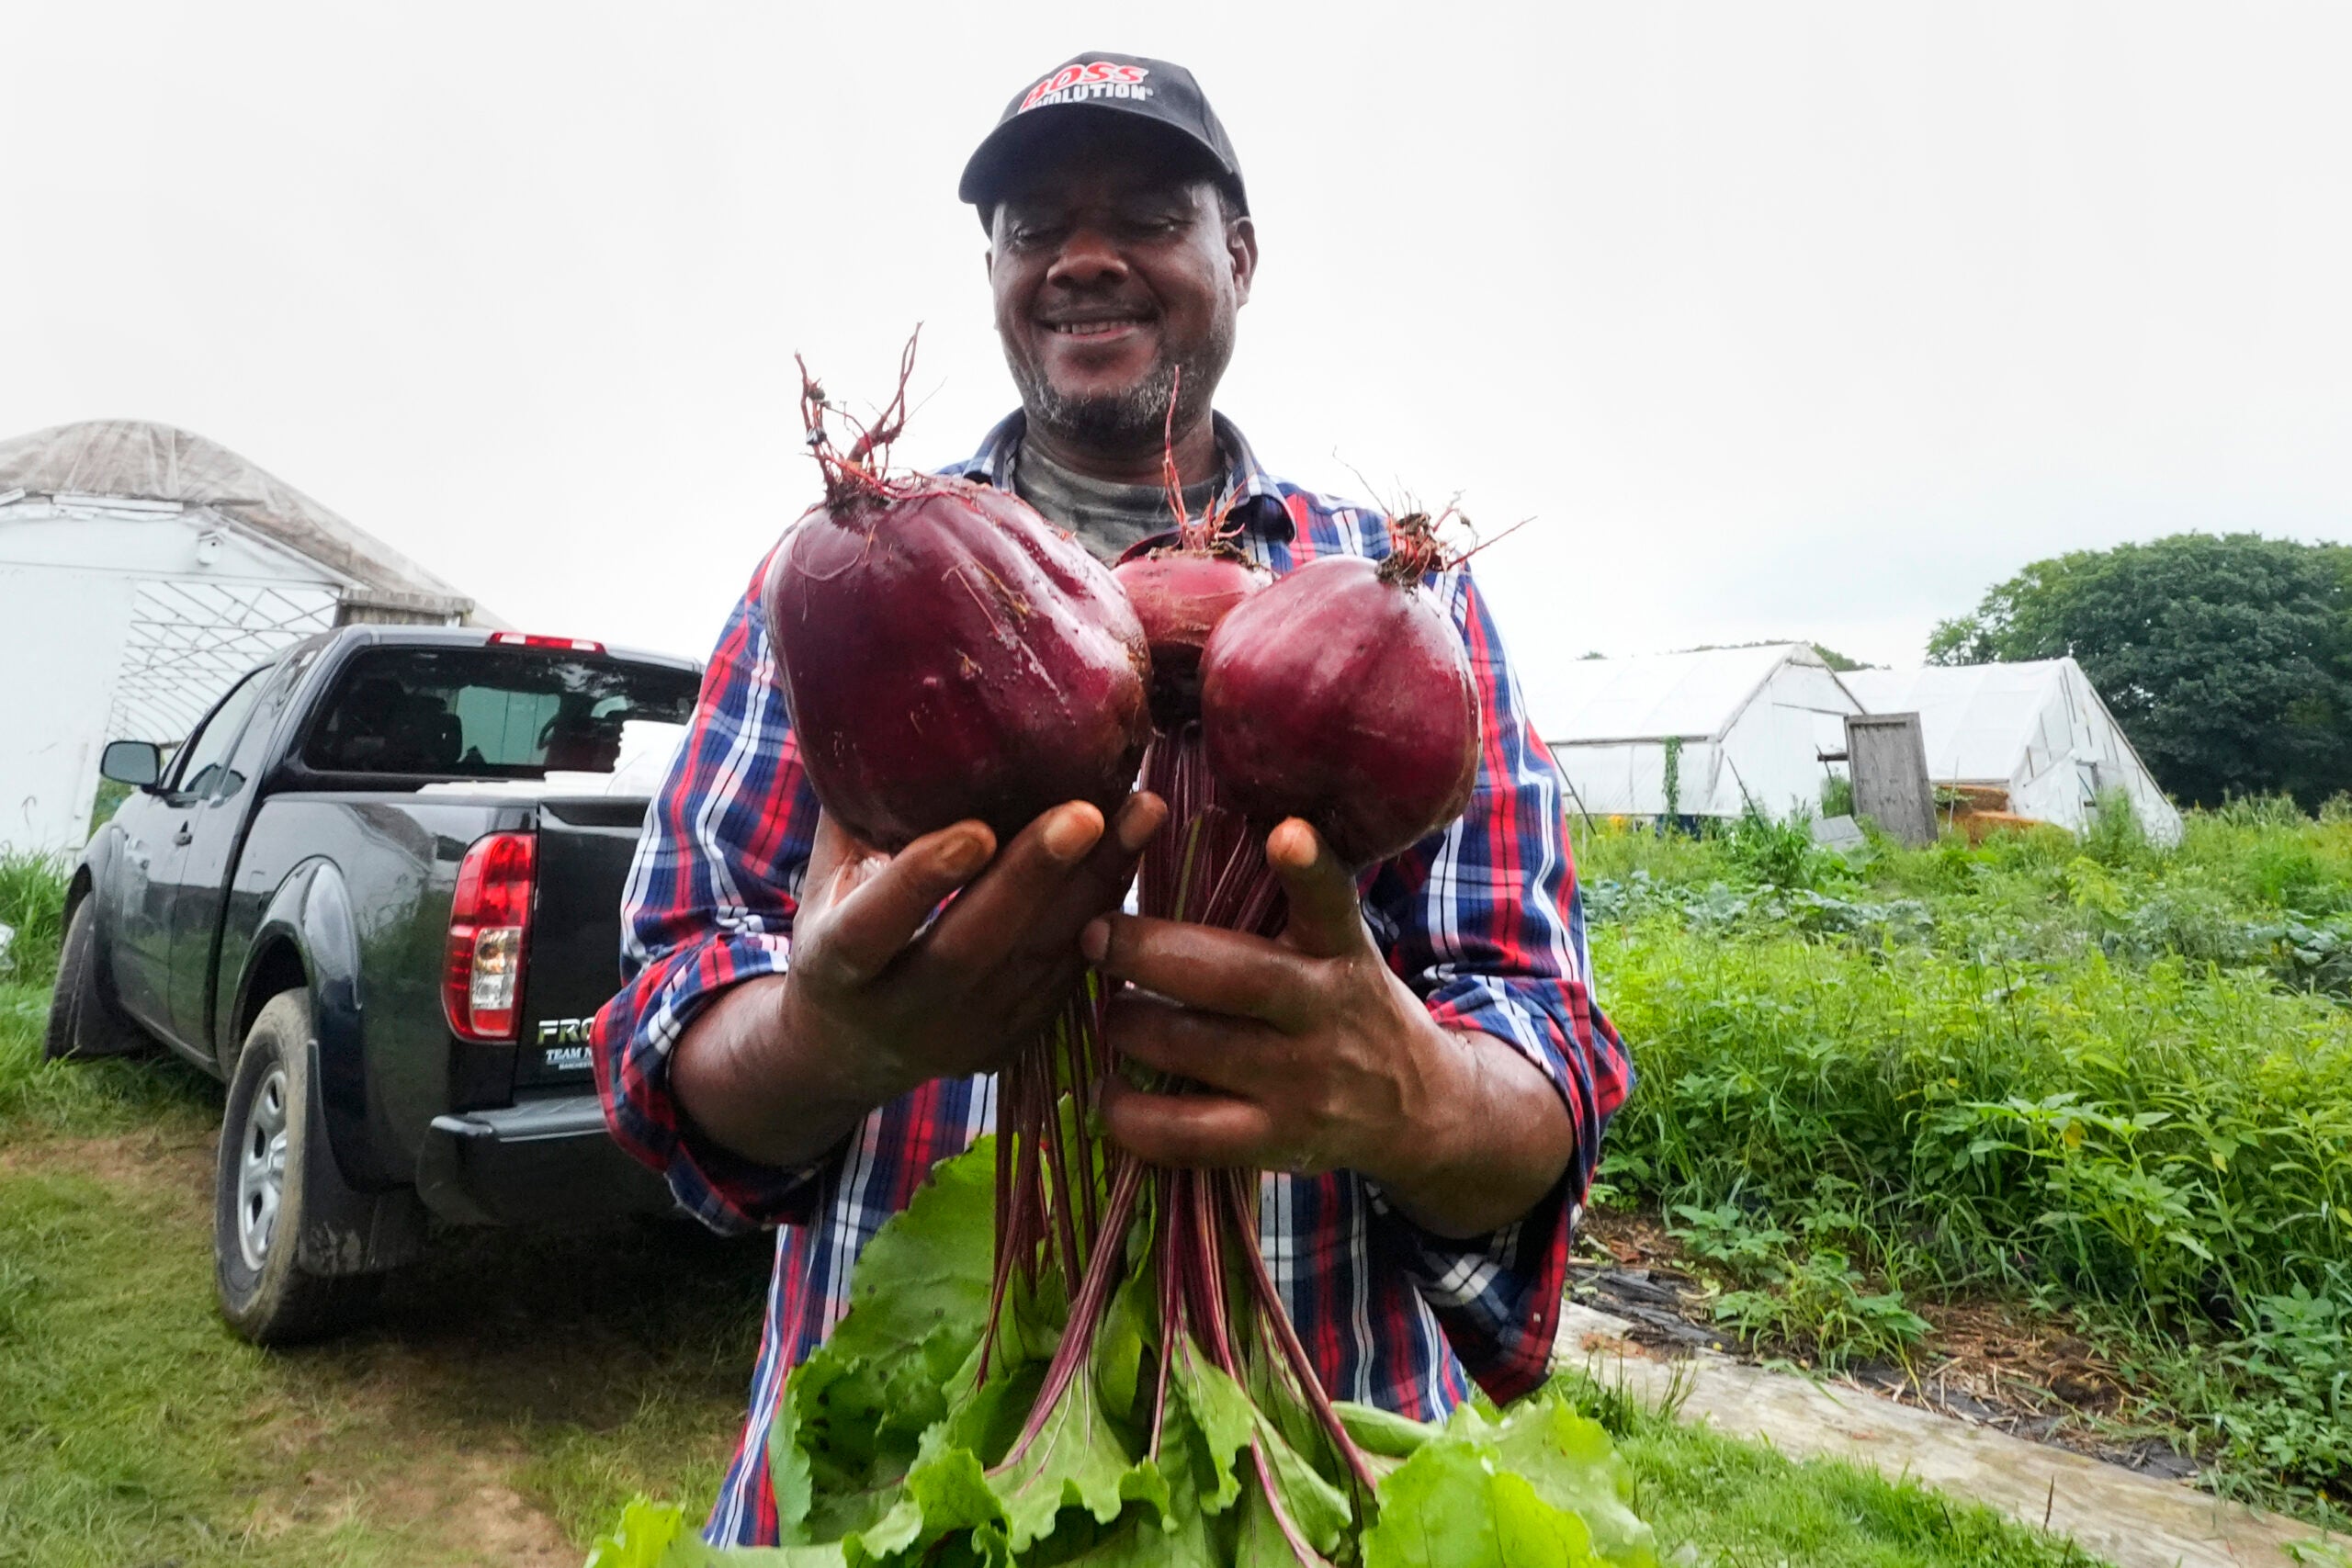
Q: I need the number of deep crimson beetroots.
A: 3